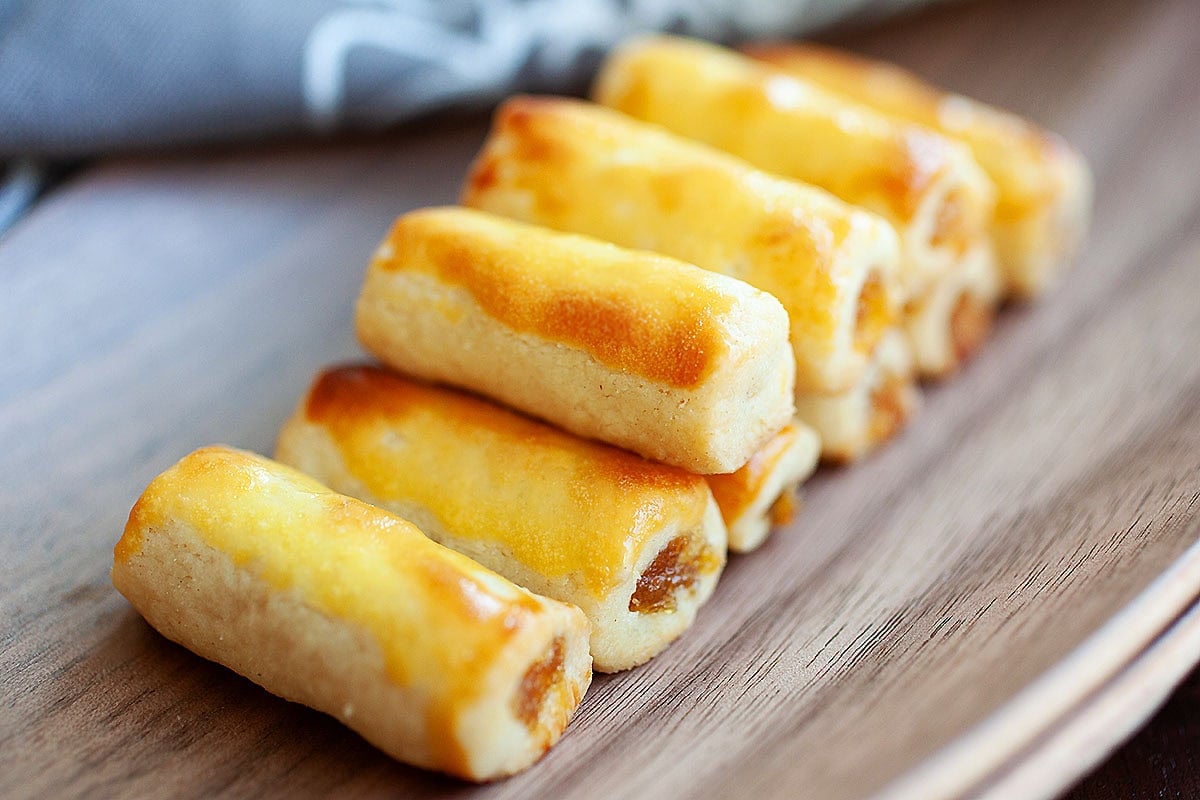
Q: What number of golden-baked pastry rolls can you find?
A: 9